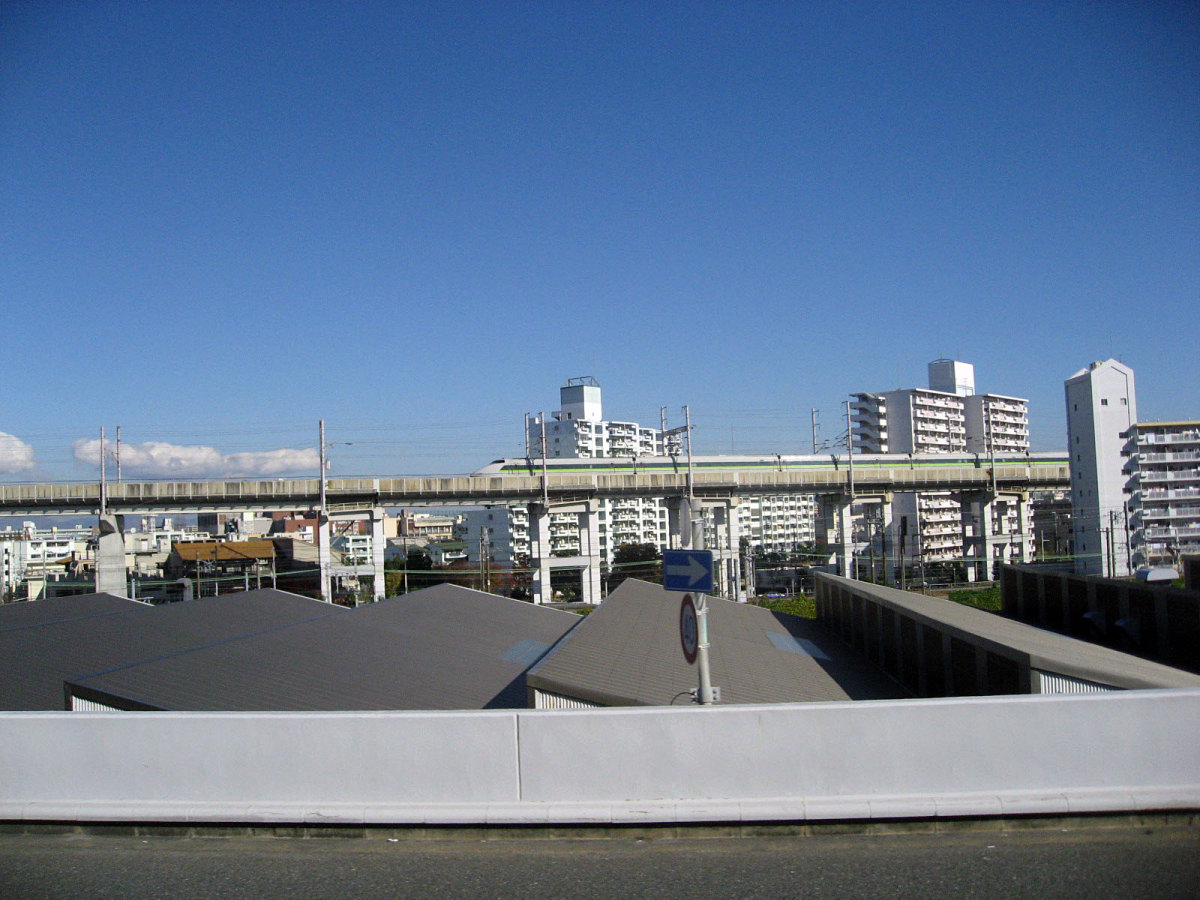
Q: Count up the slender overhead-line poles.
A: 11